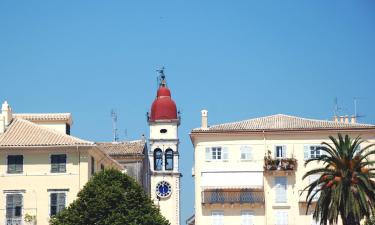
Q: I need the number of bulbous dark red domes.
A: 1